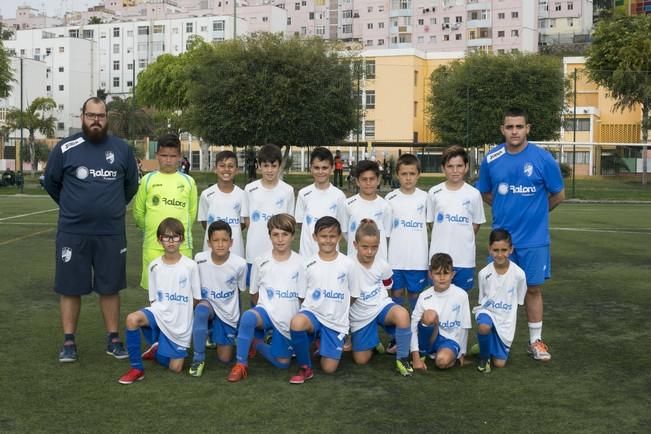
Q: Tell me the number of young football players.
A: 14